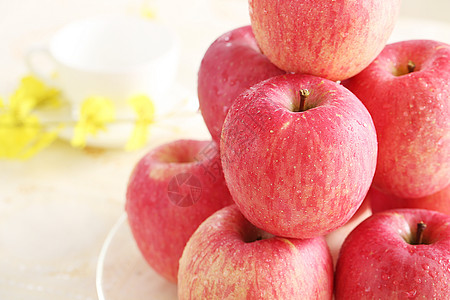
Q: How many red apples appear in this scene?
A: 8